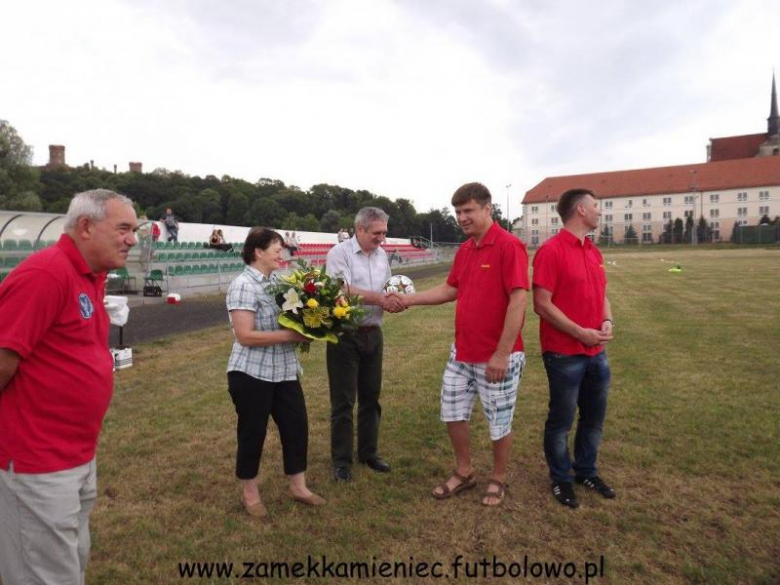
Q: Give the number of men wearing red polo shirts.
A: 3